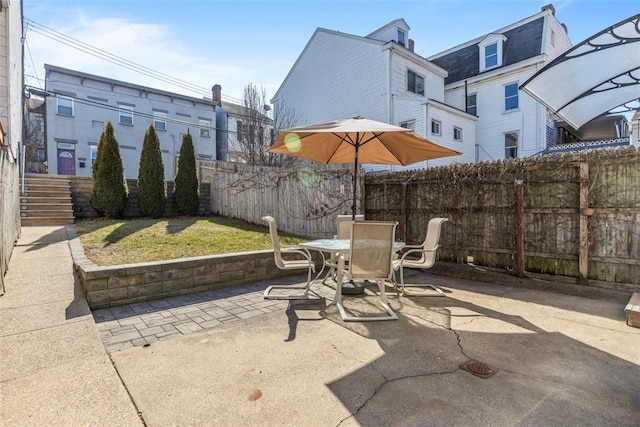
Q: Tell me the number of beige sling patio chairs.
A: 4